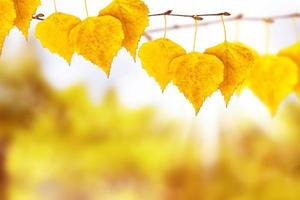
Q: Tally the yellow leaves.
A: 11